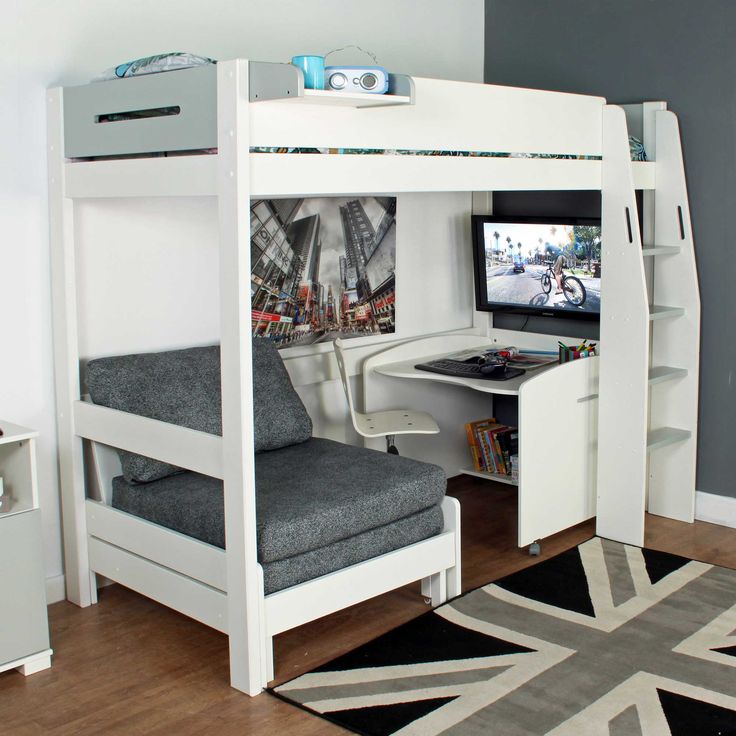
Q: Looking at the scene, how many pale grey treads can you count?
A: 4